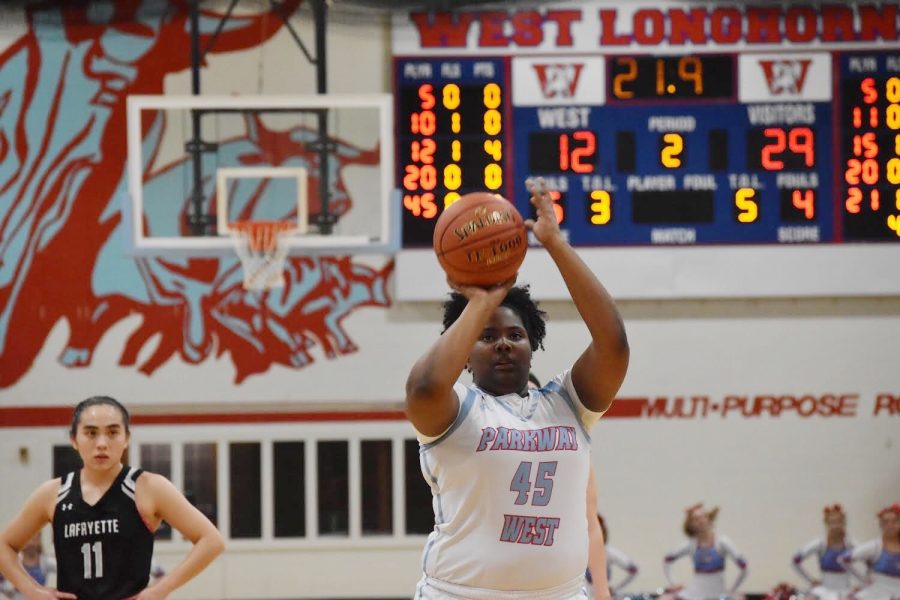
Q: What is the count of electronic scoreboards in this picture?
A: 1